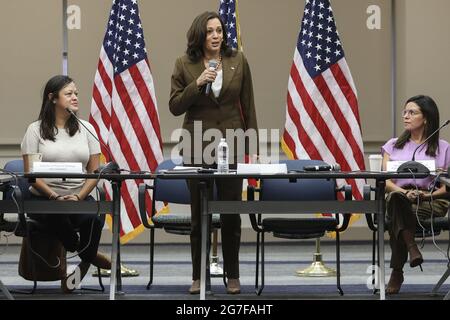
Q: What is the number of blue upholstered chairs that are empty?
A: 2